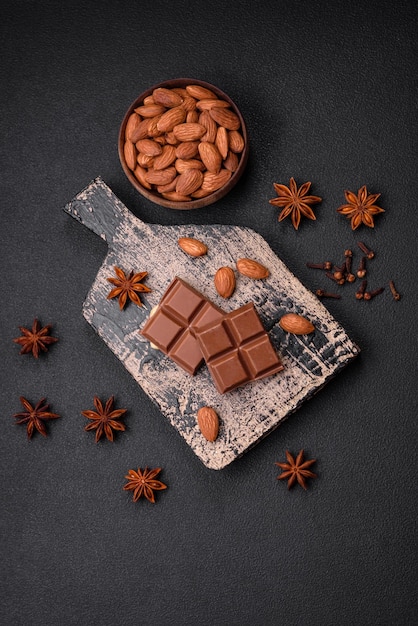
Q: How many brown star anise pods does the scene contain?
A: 8